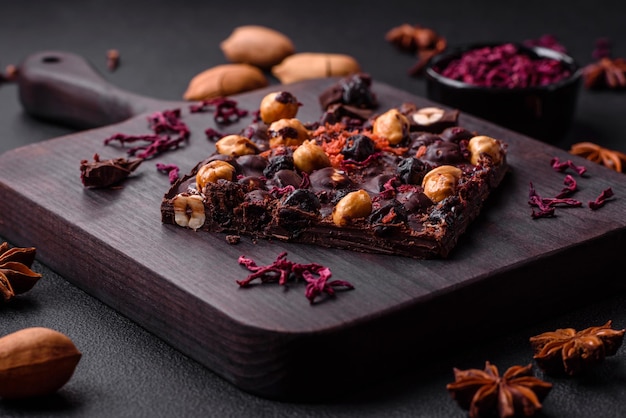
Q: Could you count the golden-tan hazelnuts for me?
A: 9